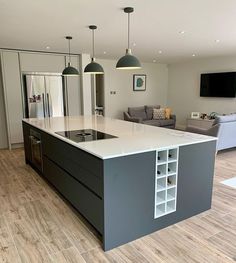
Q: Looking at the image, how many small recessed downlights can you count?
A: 8